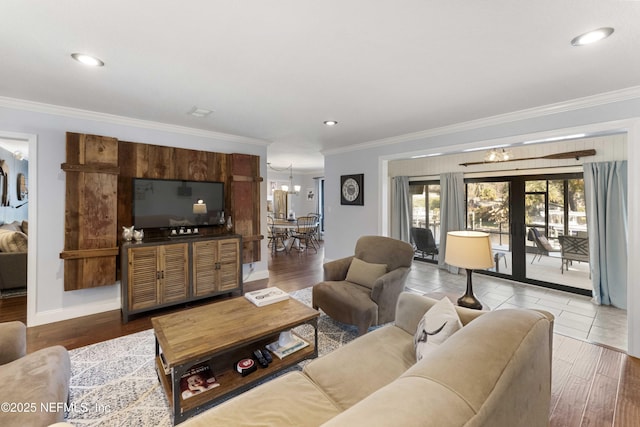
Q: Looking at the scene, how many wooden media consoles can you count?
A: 1